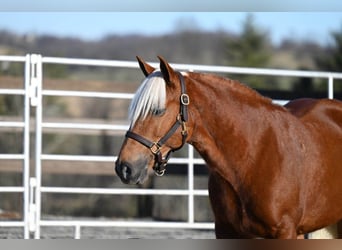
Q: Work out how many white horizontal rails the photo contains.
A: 6